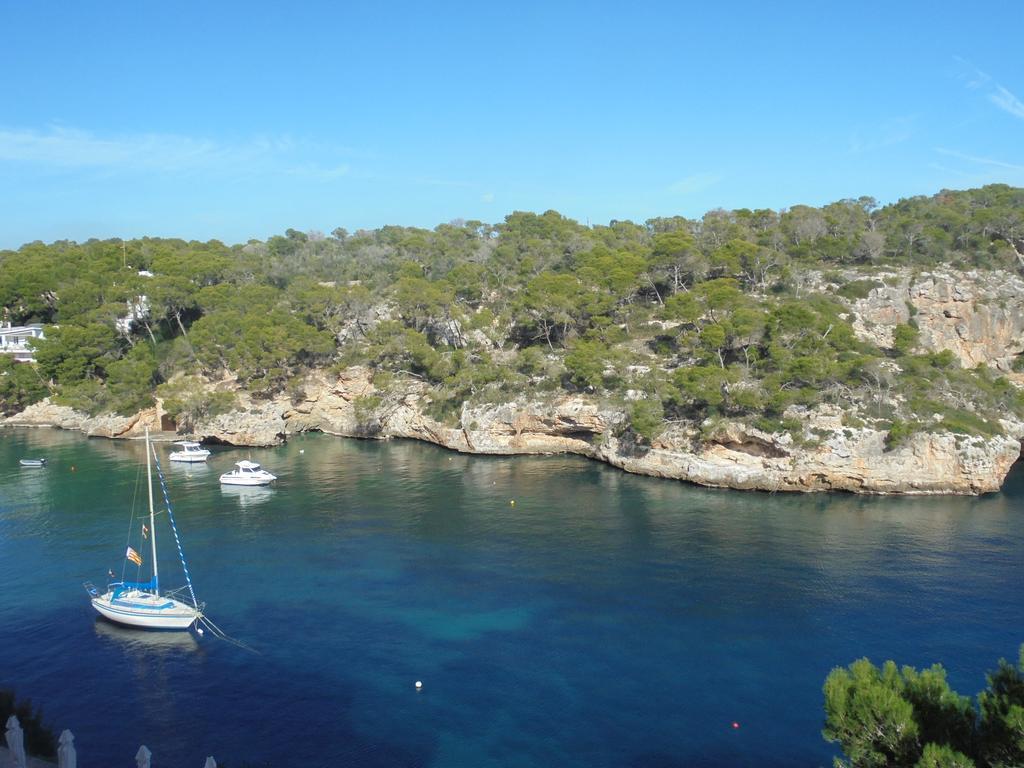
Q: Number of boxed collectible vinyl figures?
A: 0